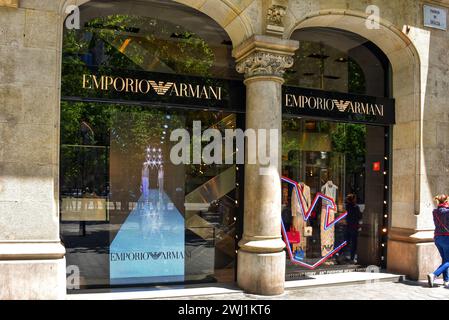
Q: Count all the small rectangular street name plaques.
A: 1